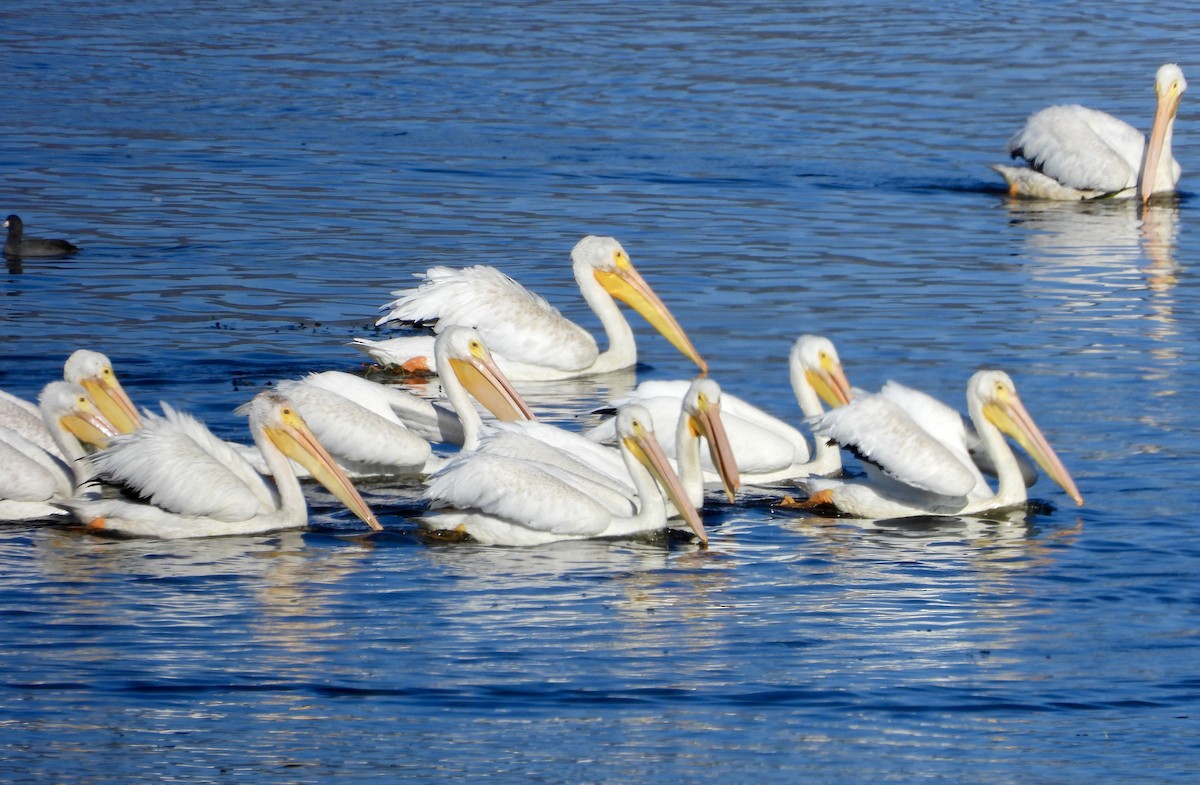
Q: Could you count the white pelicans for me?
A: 10